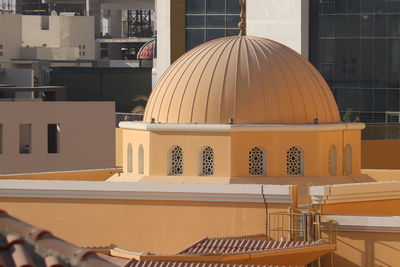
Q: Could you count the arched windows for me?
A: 8